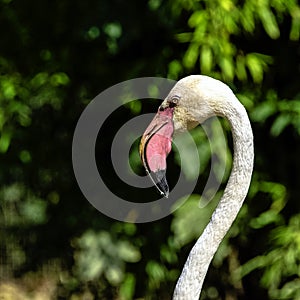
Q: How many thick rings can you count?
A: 2